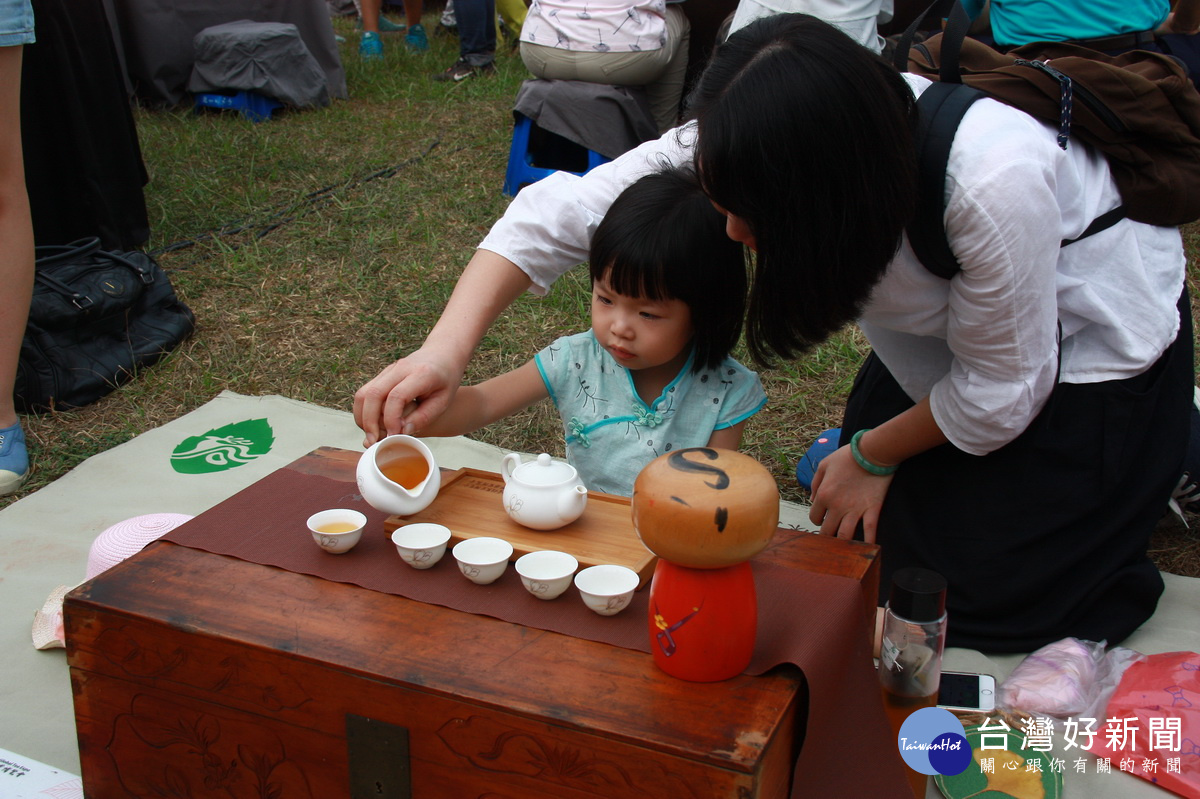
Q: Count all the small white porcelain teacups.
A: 5